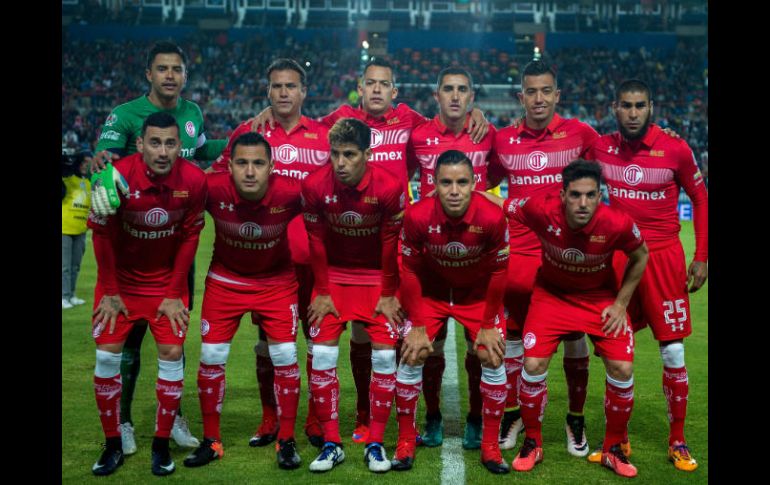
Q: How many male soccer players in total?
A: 11